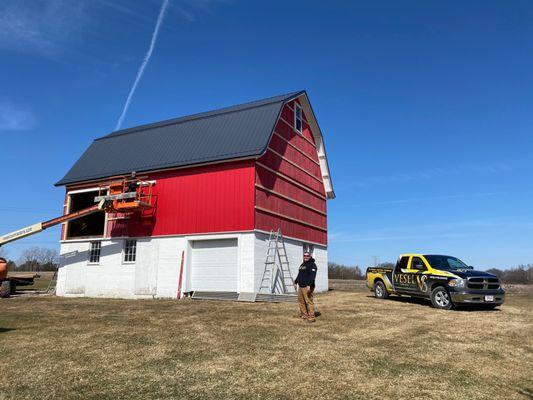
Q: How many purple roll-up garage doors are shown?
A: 0